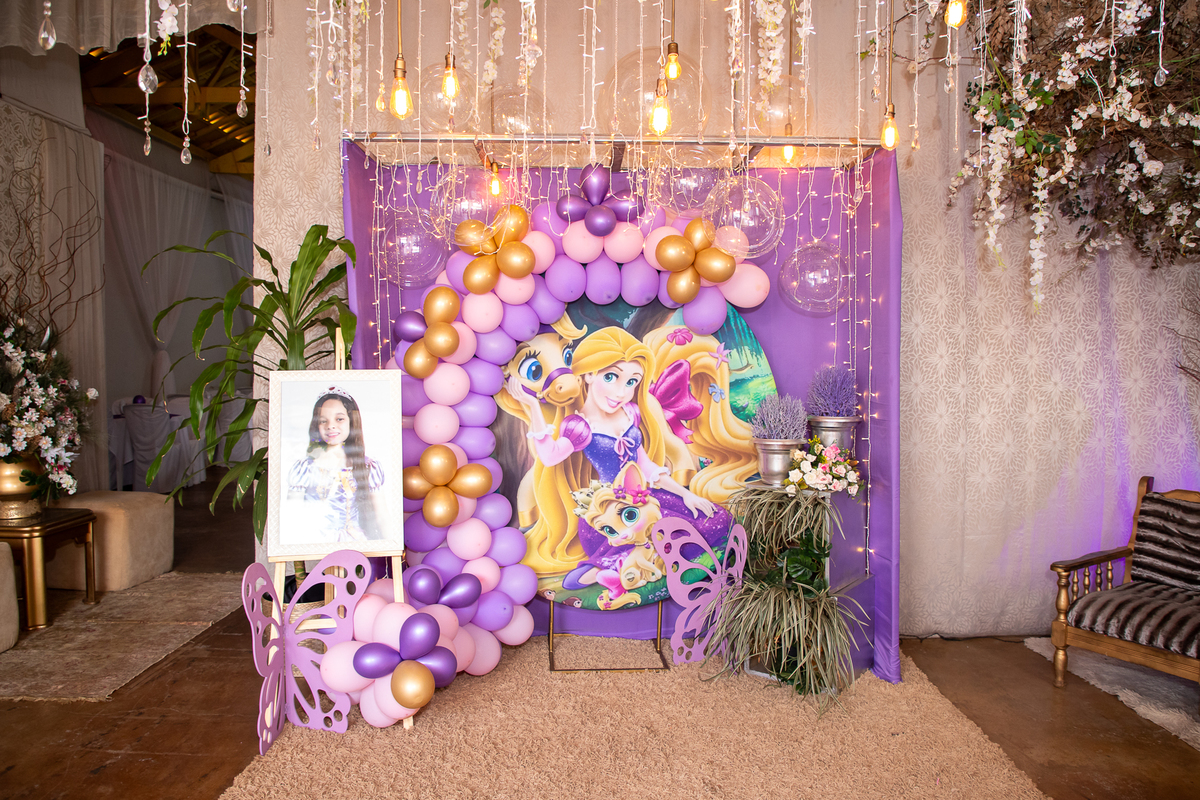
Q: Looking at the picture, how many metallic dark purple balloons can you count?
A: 10